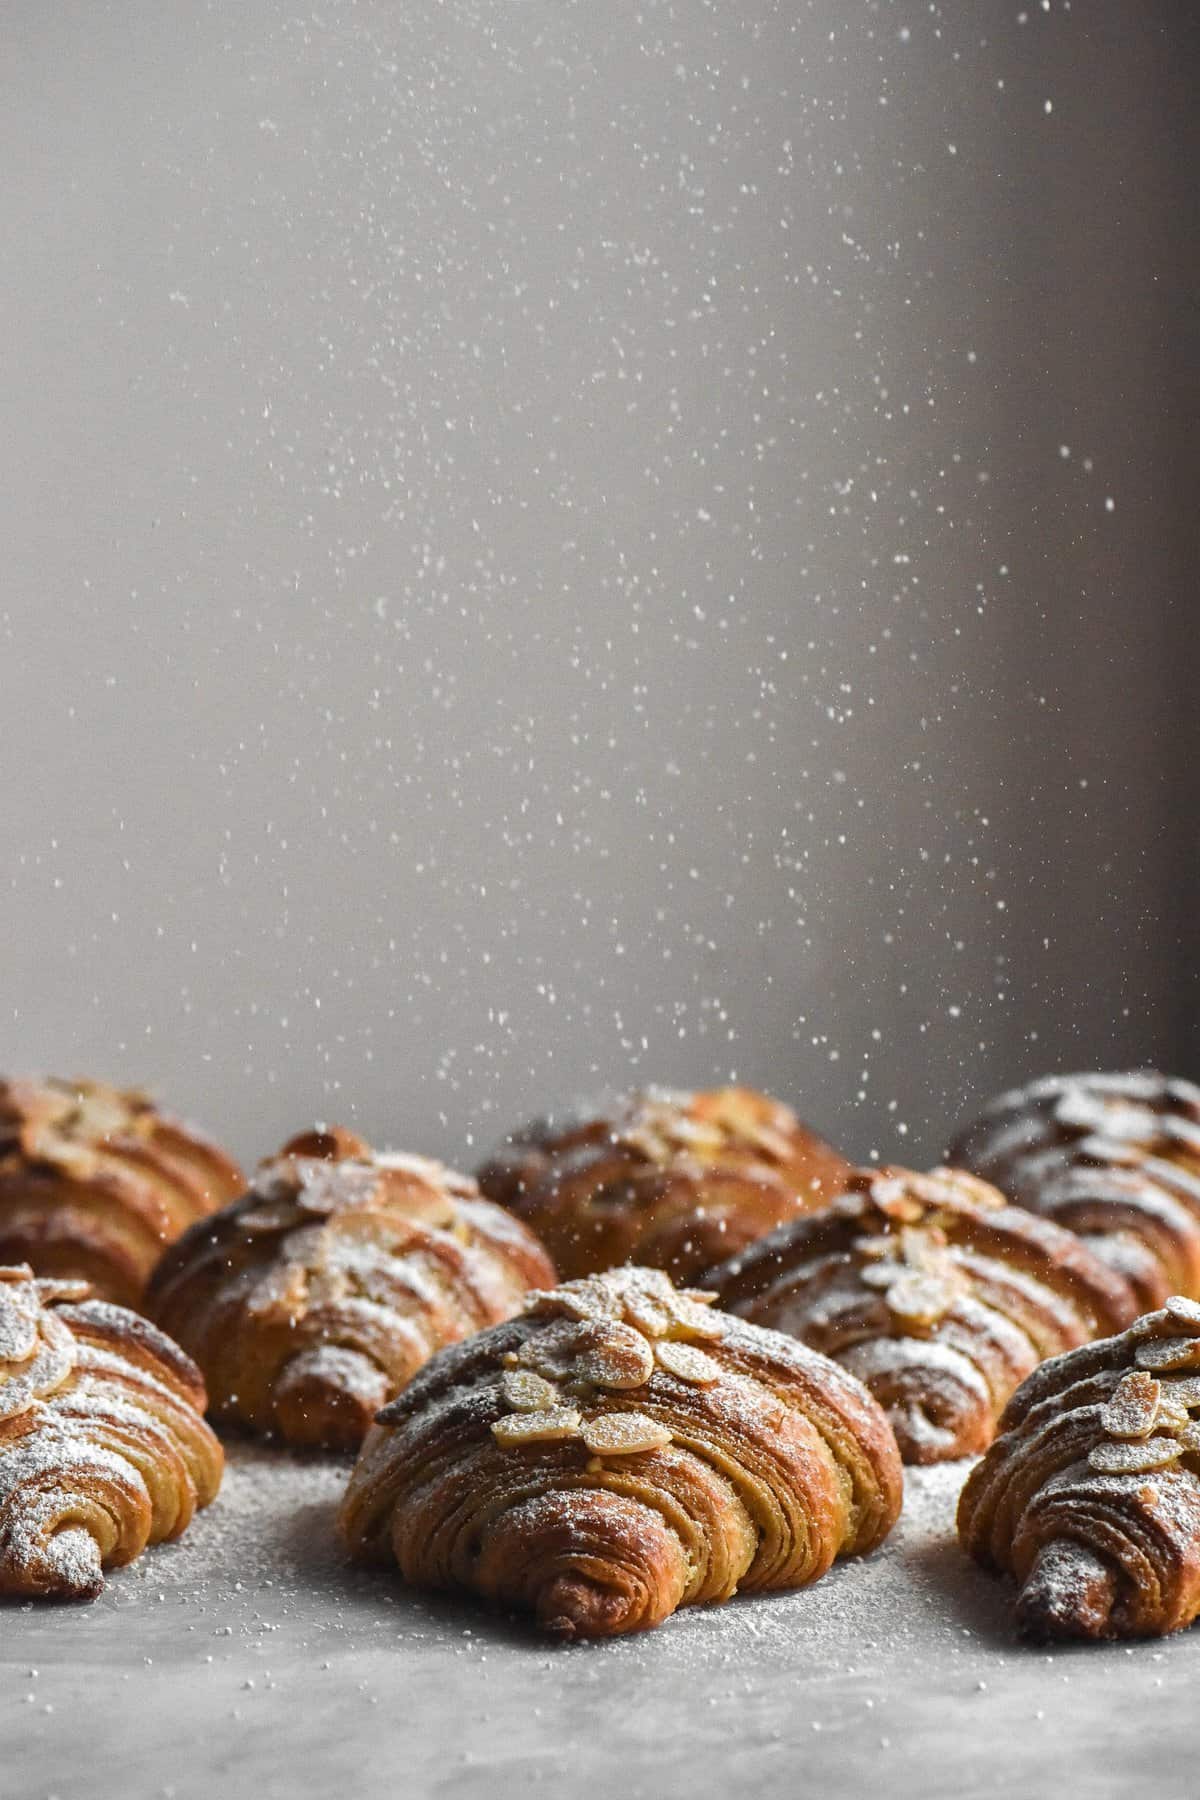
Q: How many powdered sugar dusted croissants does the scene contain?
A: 8